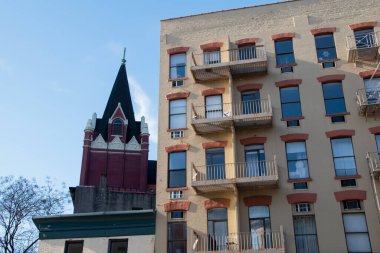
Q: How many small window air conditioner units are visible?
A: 12